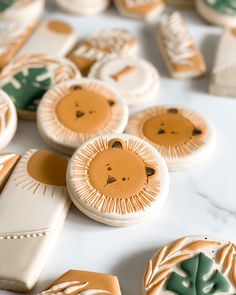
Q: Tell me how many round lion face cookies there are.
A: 3